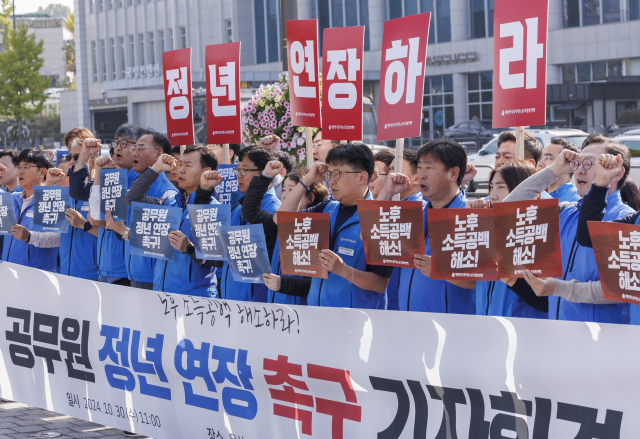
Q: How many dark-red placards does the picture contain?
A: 5